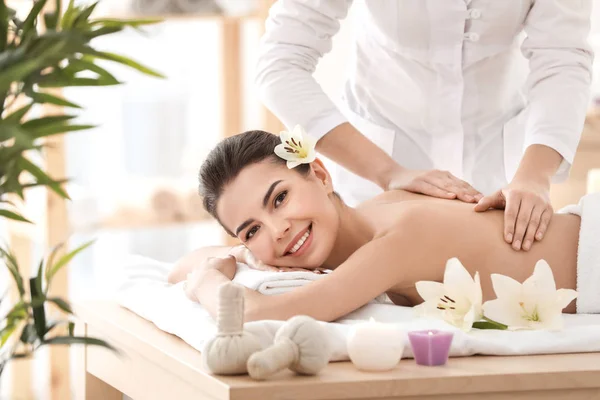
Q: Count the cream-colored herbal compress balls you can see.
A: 2